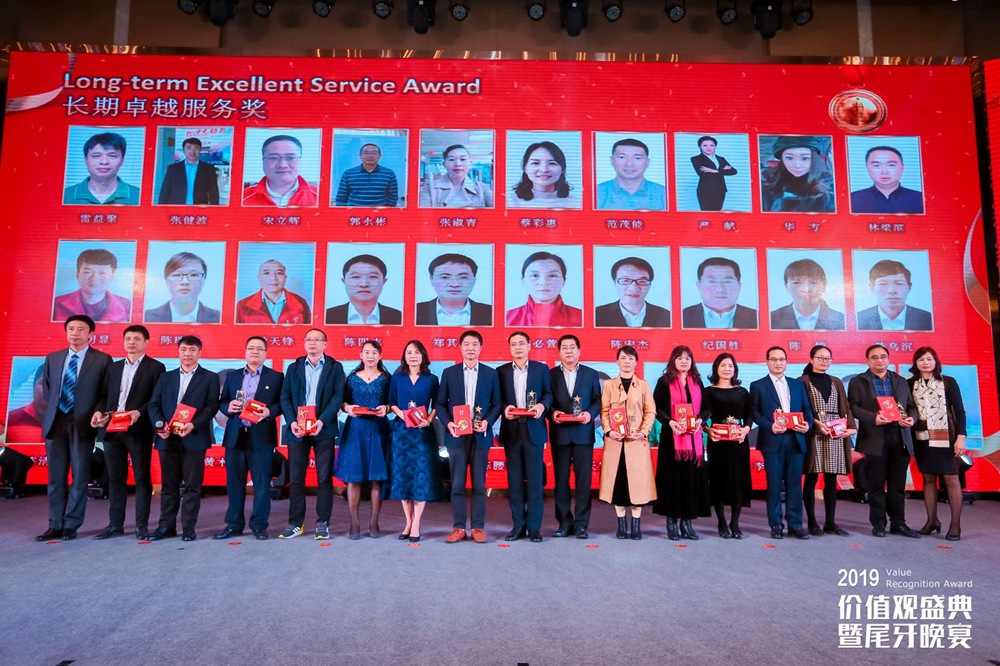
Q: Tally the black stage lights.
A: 14